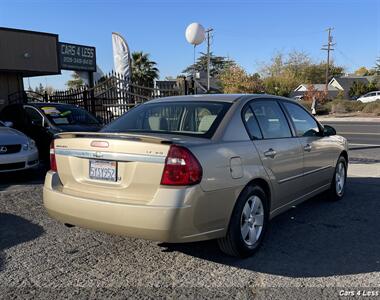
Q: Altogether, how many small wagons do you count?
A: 0